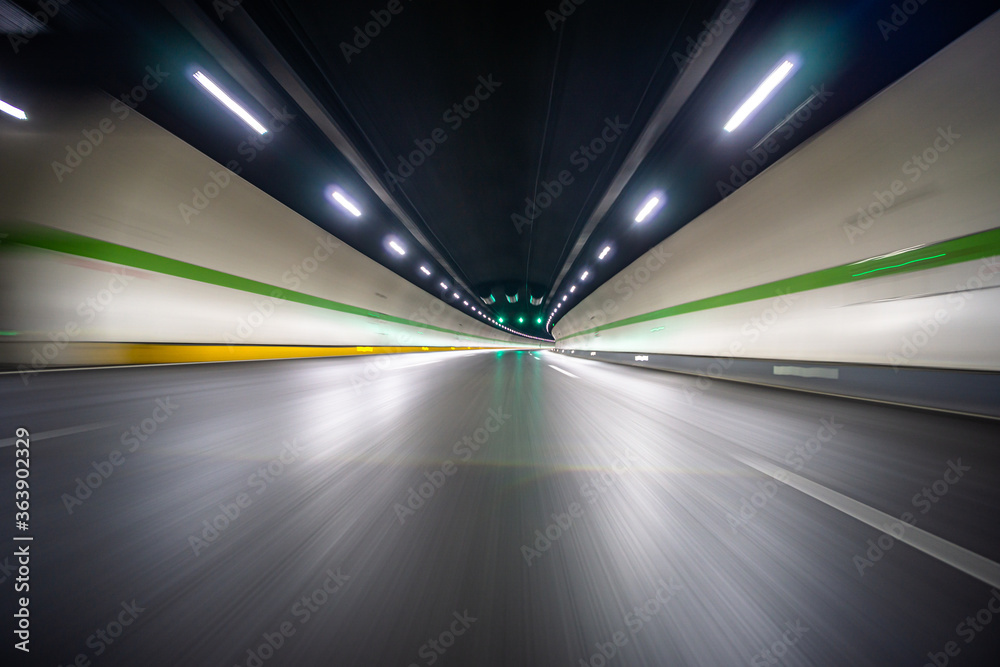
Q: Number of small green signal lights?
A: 3